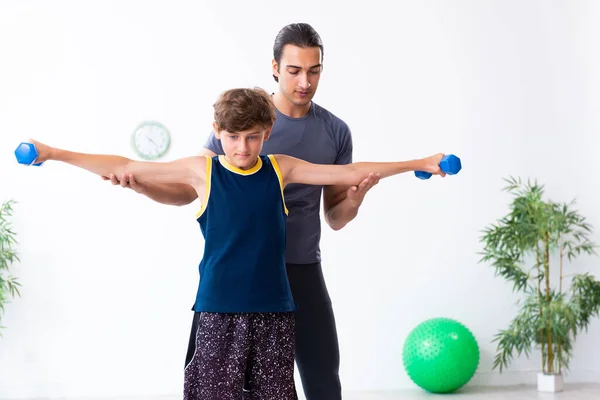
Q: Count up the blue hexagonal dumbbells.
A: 2